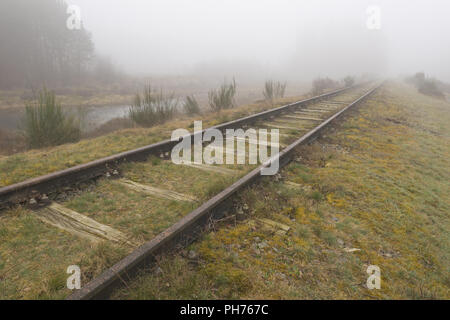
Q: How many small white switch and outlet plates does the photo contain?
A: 0